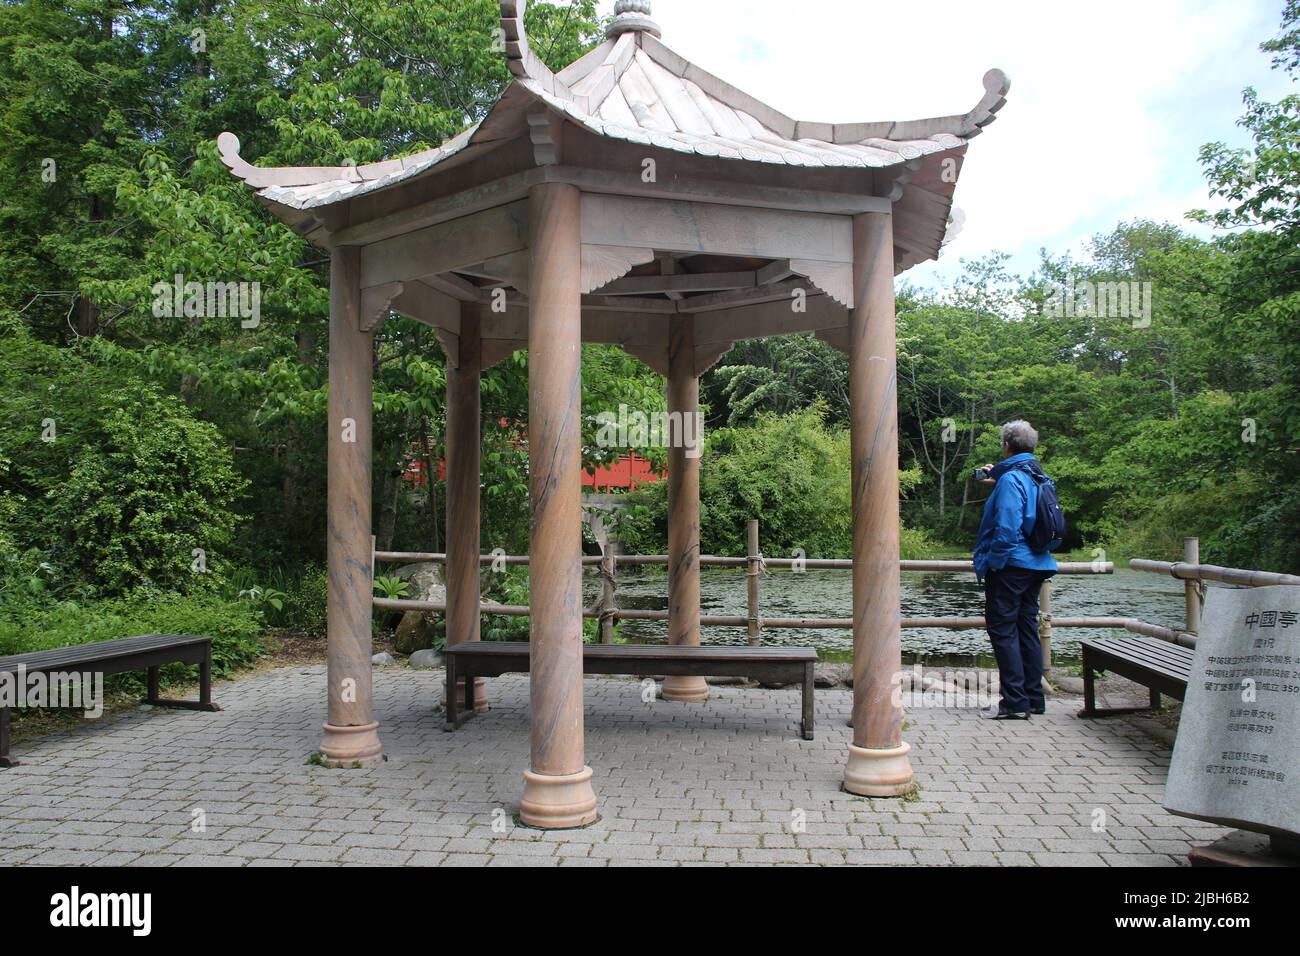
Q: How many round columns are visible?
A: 5